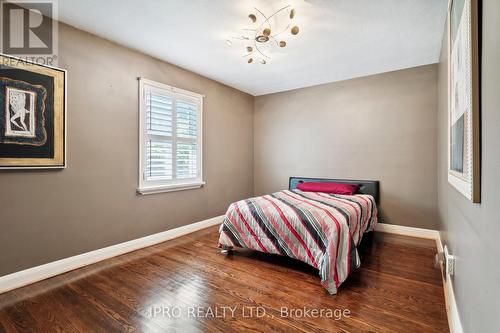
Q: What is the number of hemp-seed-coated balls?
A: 0